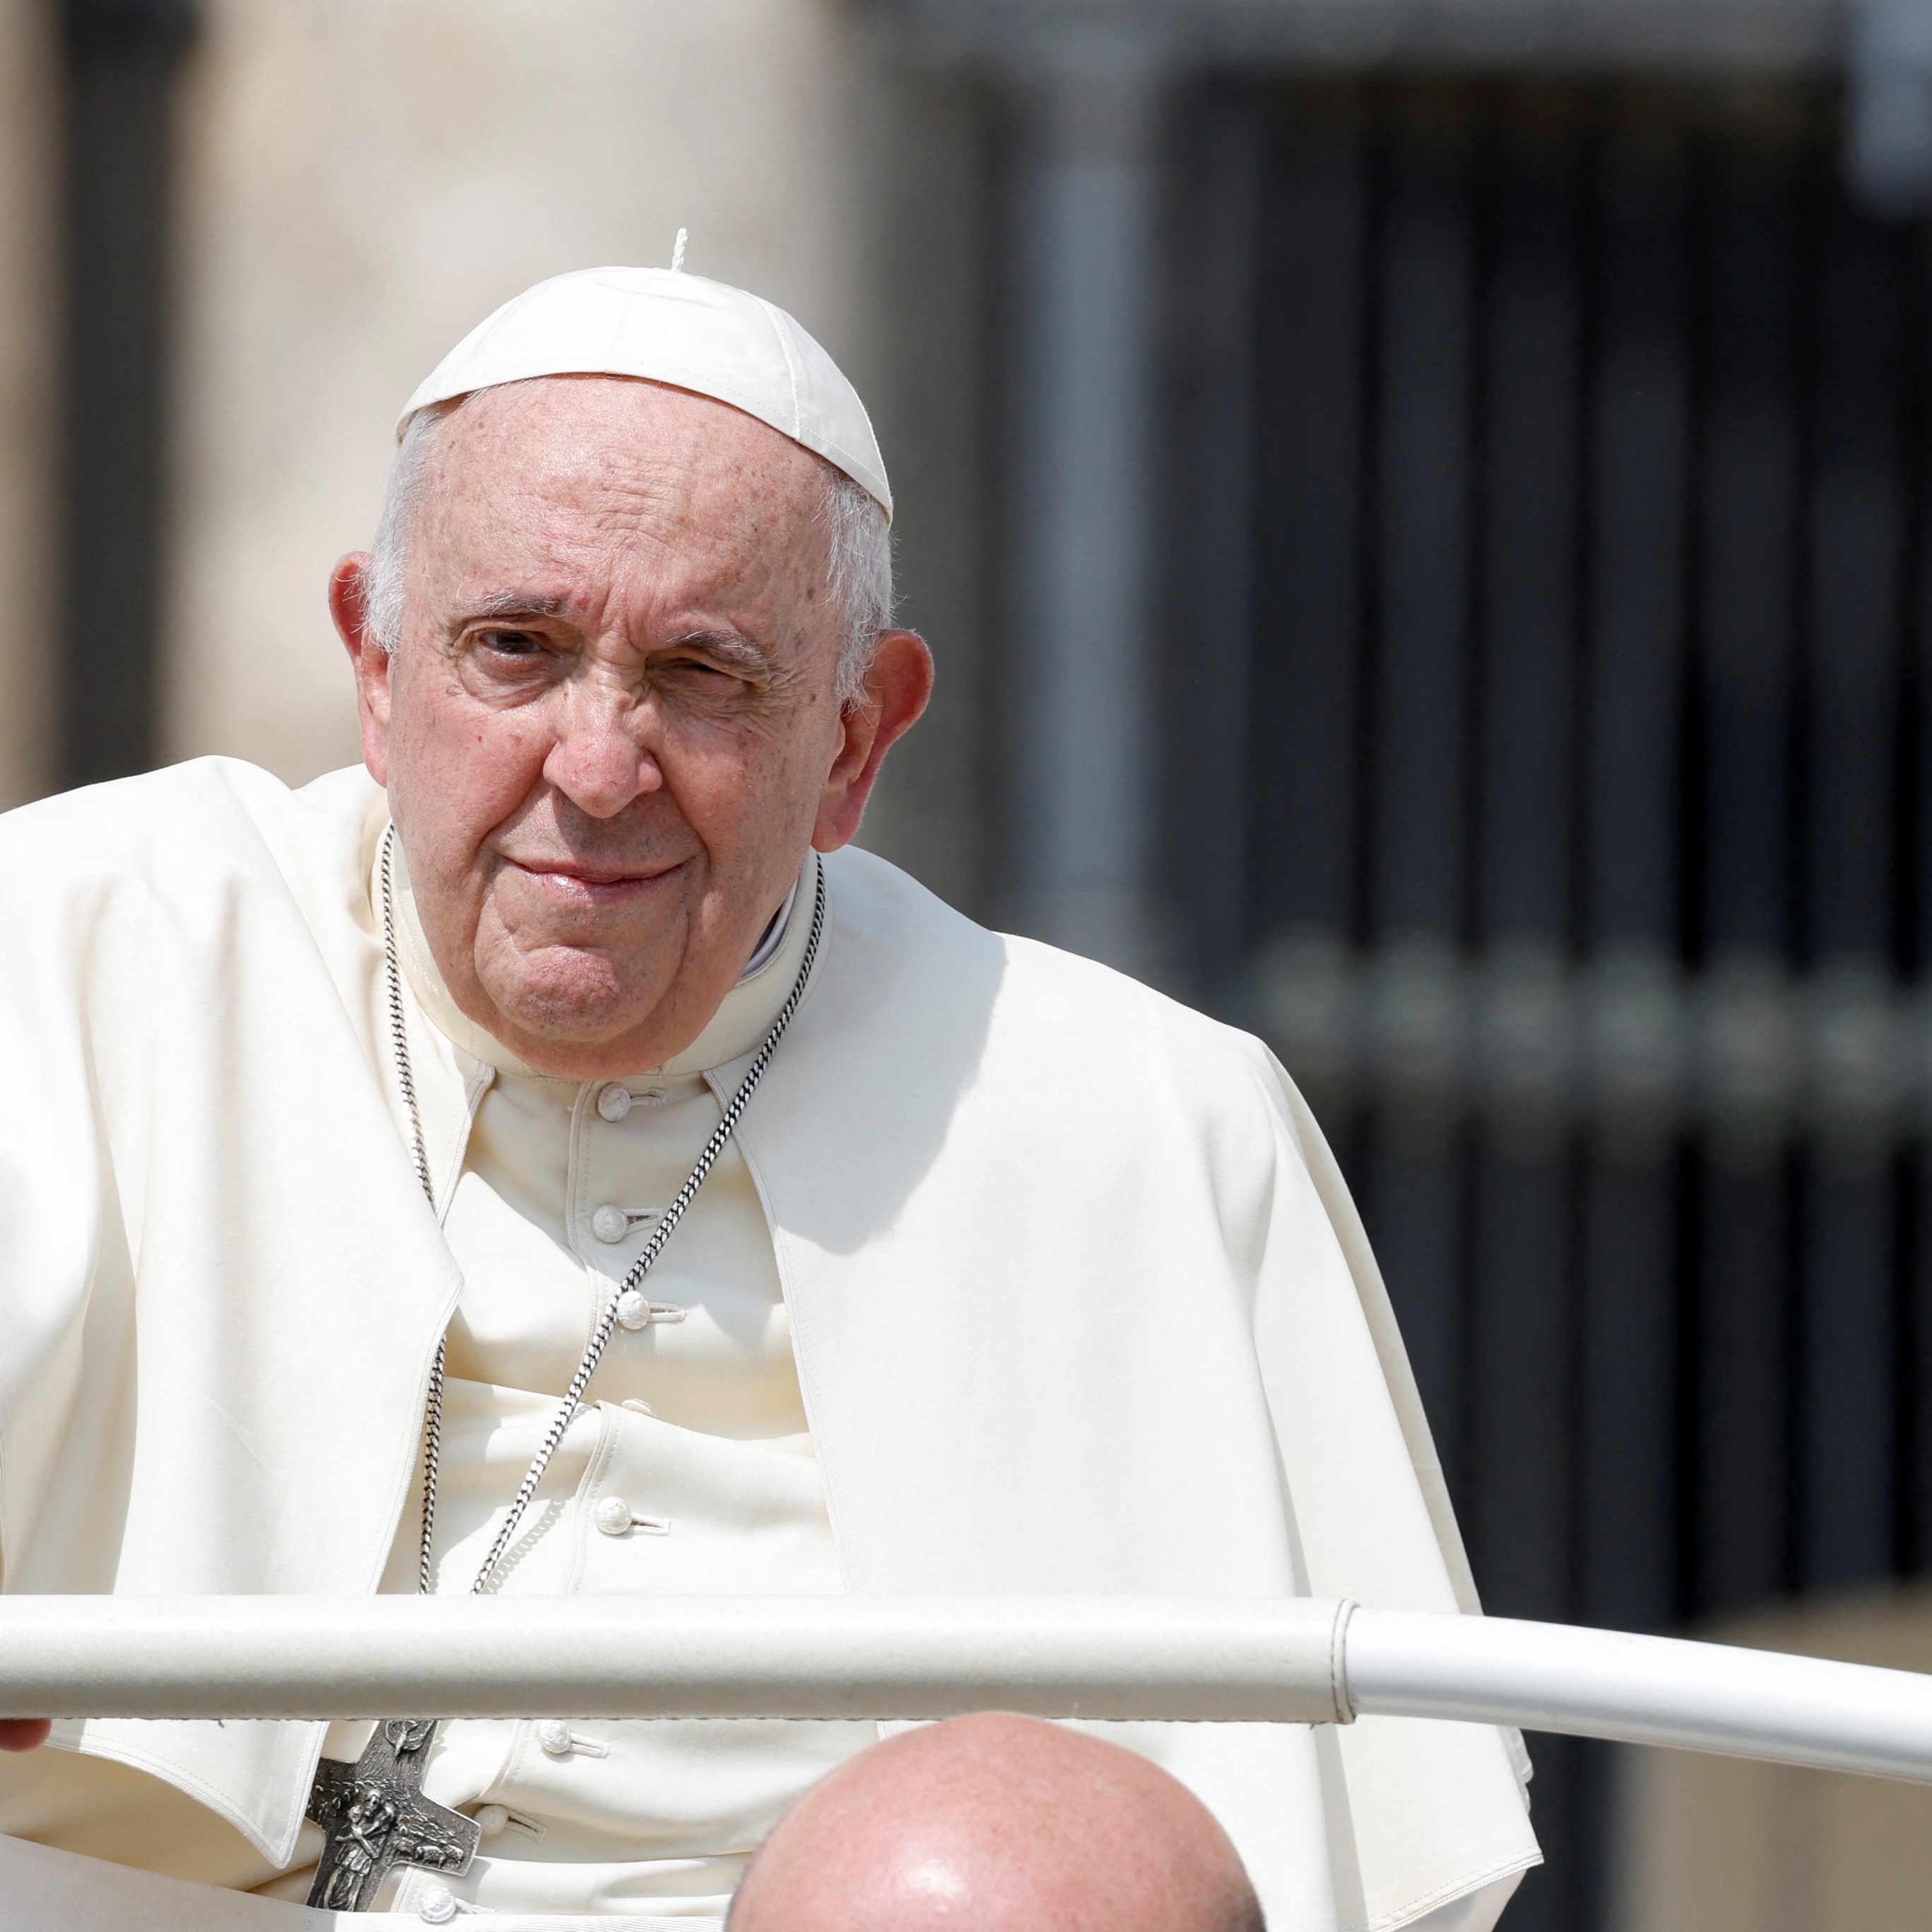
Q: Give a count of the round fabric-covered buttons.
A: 8